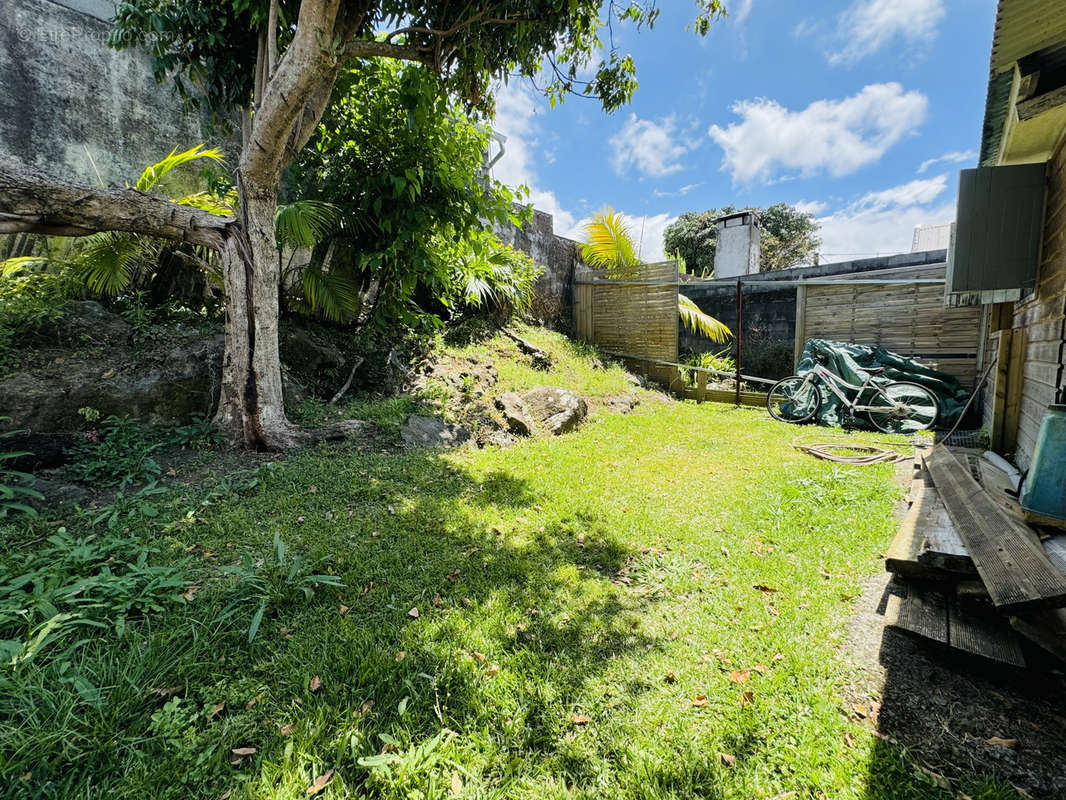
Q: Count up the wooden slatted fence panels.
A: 2